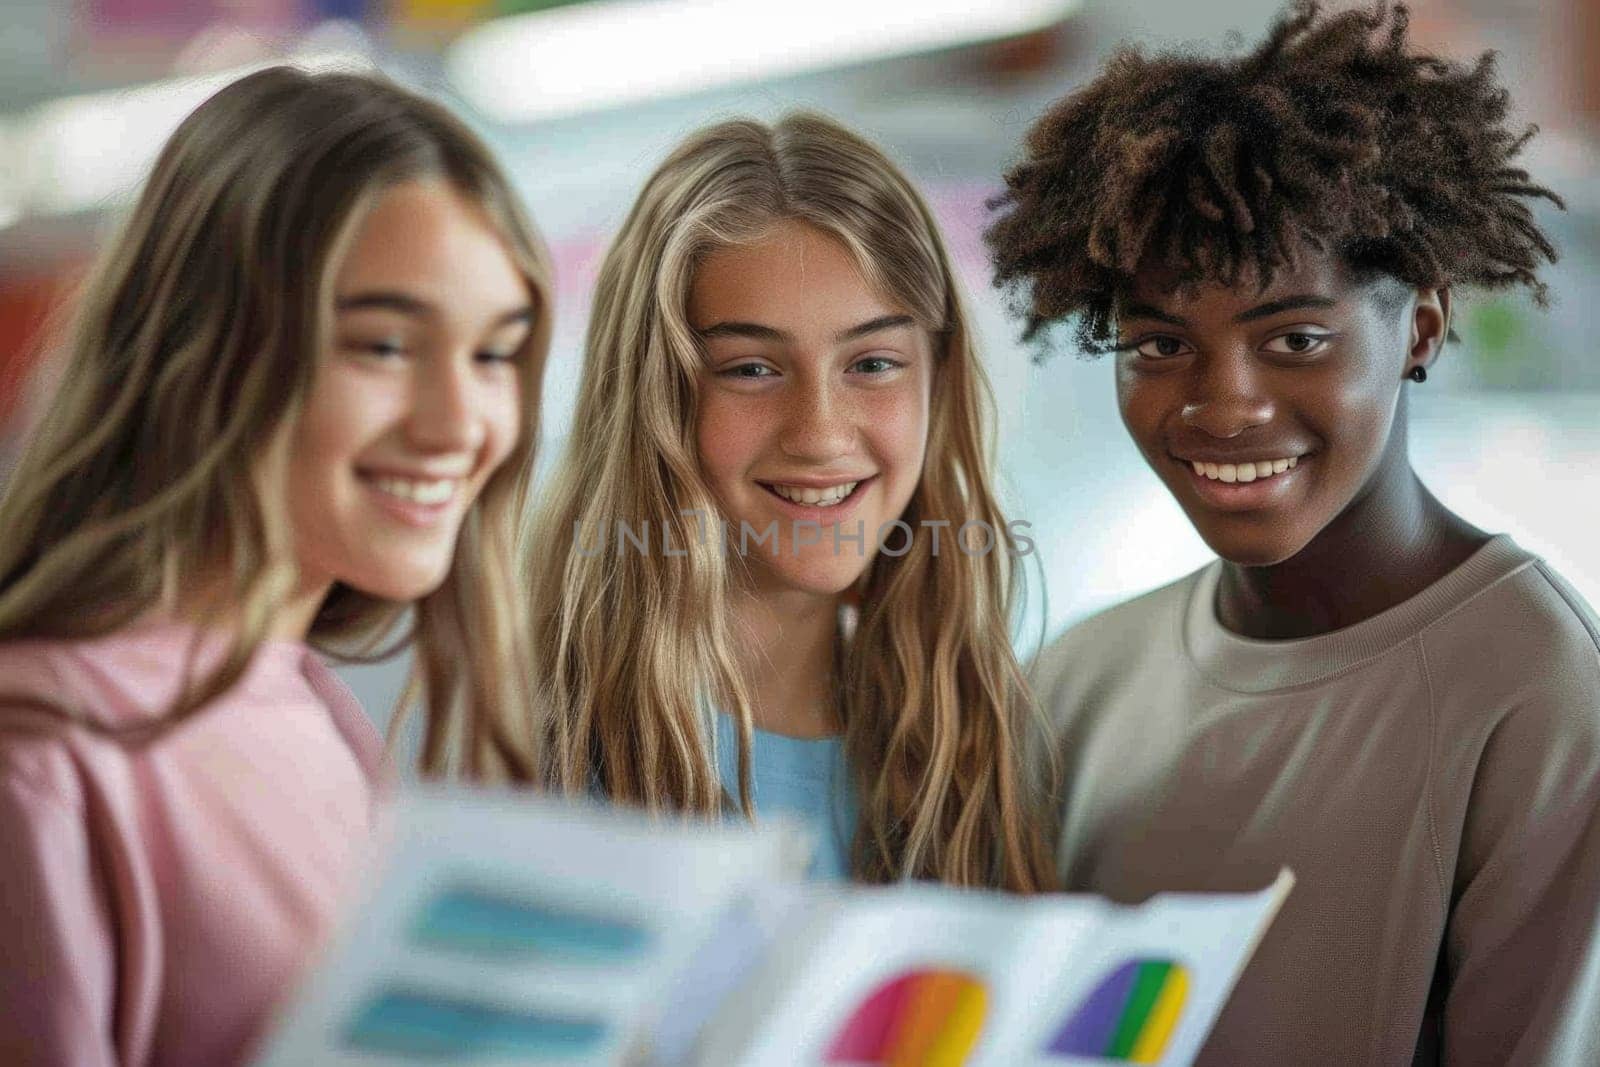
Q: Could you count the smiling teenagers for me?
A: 3